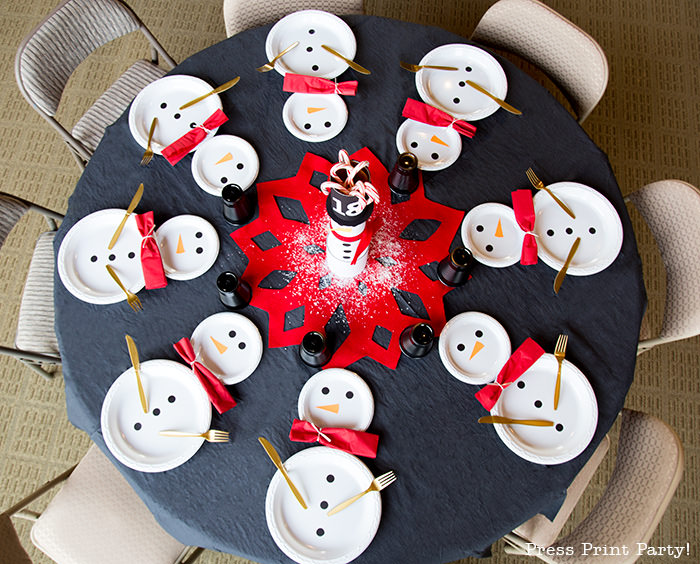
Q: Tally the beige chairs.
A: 5